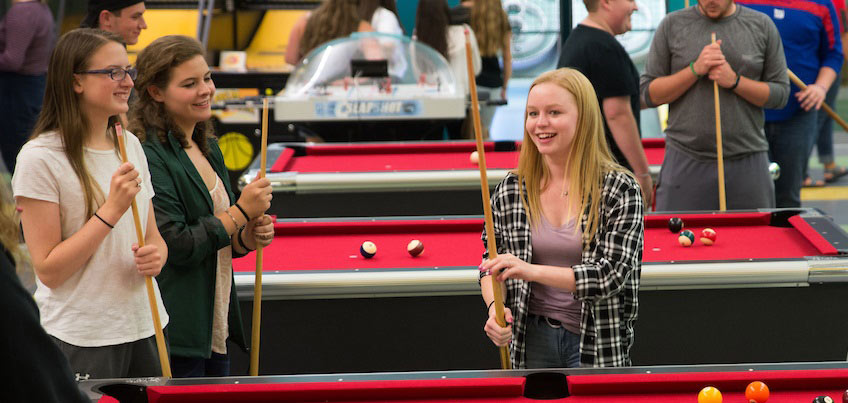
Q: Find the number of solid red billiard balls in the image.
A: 0